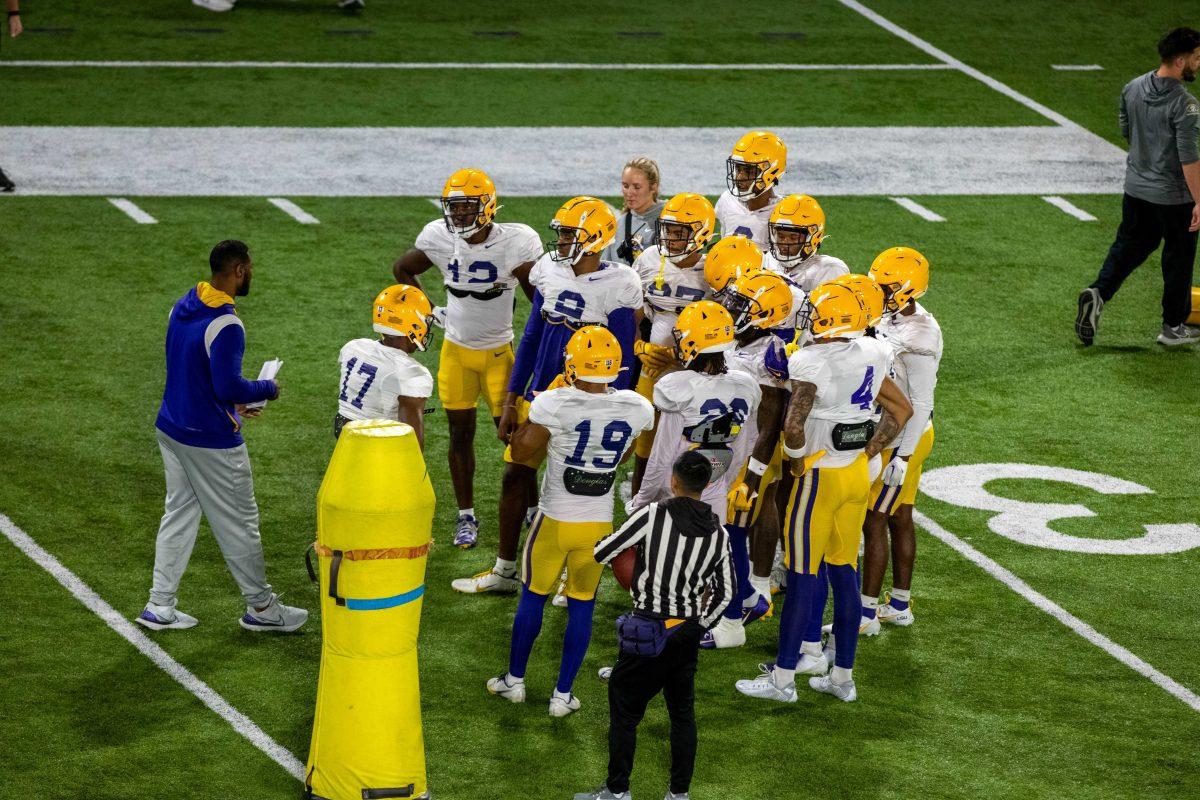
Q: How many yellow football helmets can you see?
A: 13